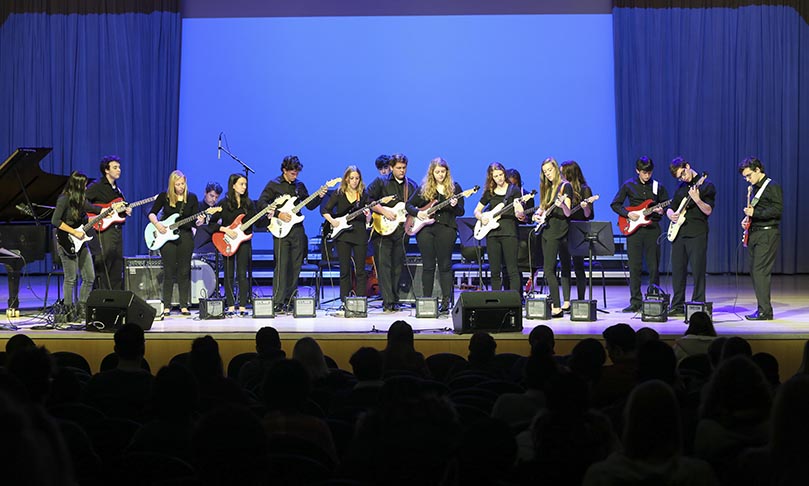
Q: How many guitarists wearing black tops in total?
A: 14